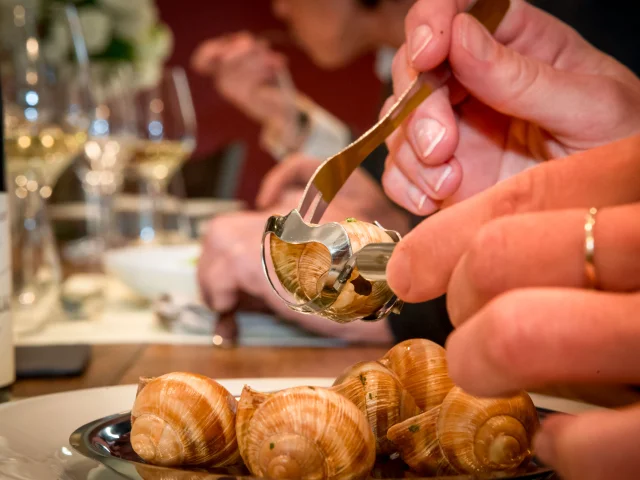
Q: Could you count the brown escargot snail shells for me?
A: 6